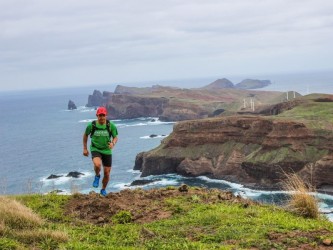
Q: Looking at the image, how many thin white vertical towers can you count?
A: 5